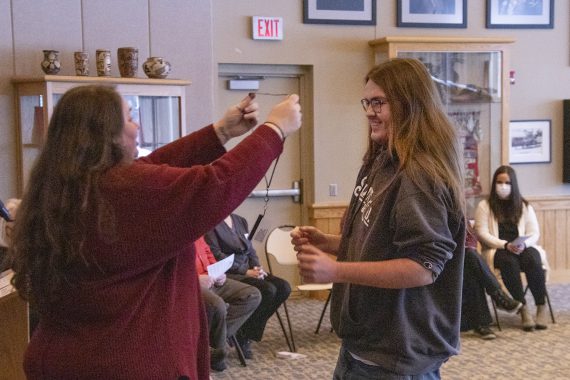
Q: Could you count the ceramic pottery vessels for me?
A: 5